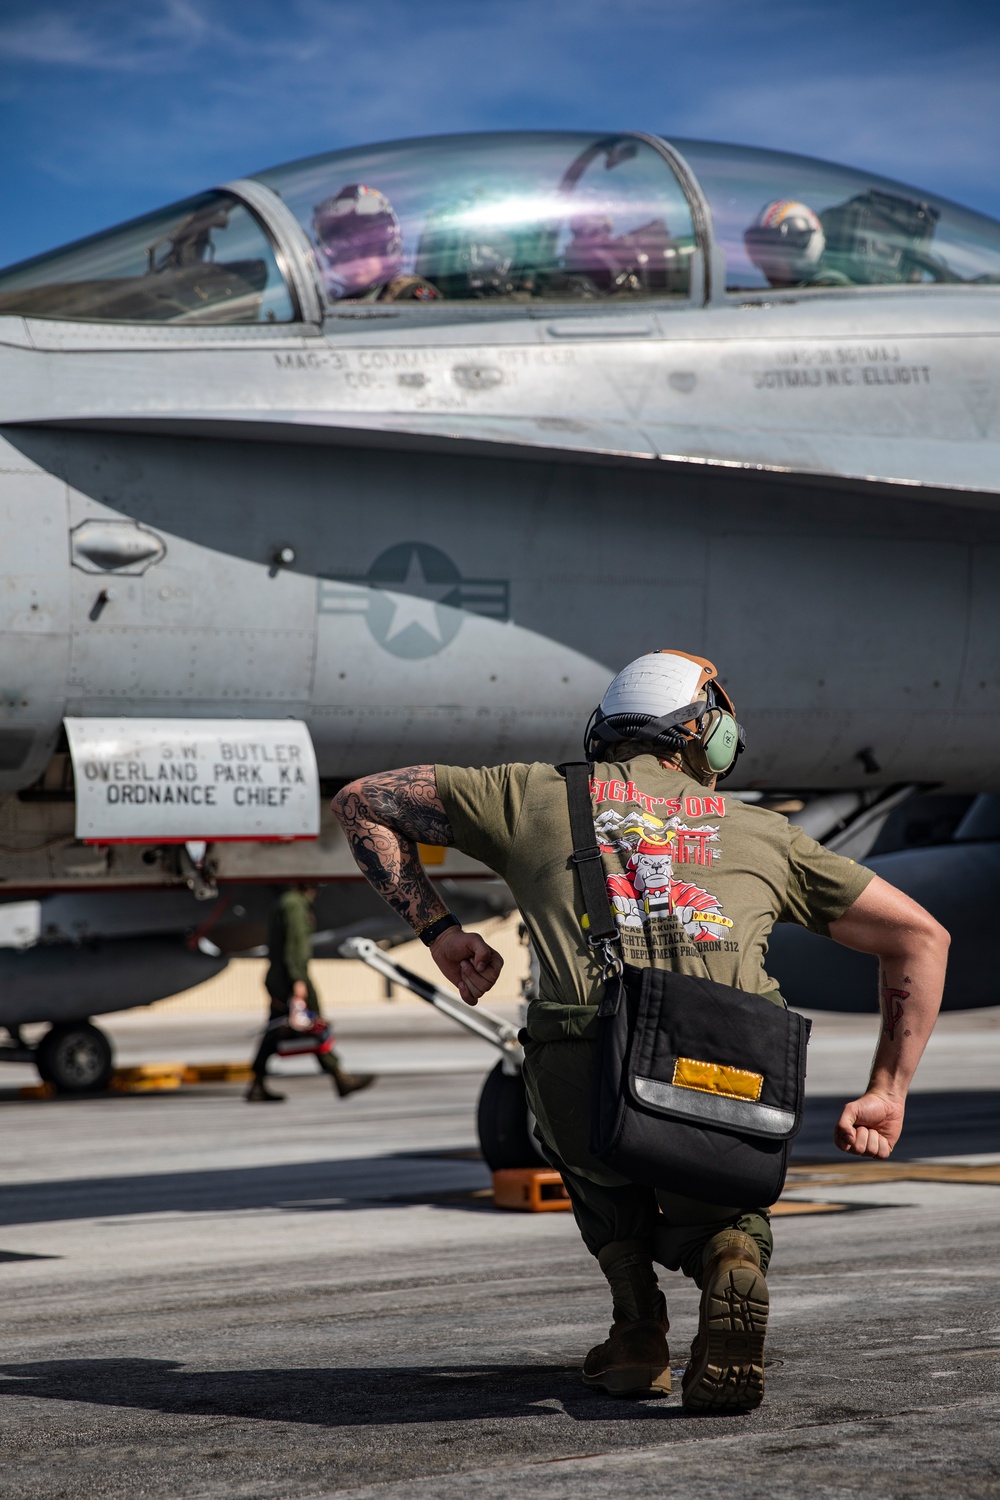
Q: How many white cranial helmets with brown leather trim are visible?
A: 1